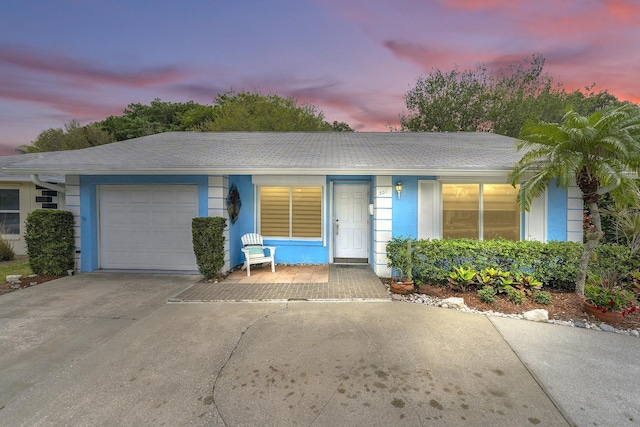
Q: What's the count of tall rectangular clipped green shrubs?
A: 2